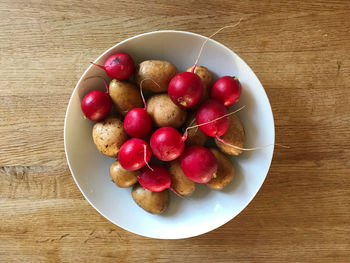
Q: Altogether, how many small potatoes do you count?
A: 11